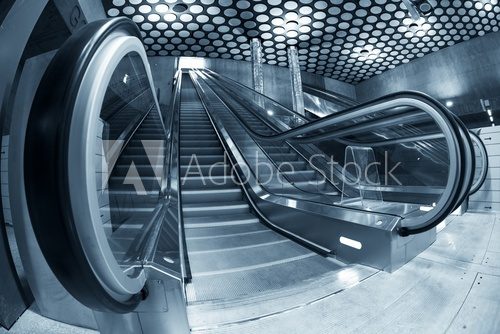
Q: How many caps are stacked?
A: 0